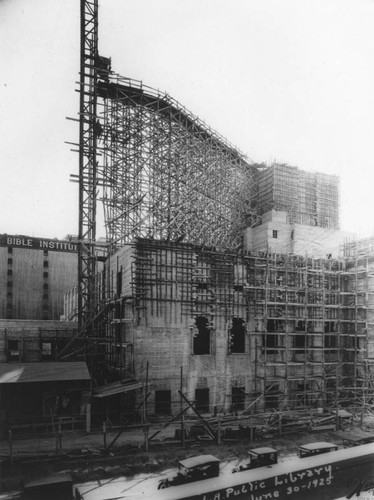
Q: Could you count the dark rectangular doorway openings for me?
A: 3